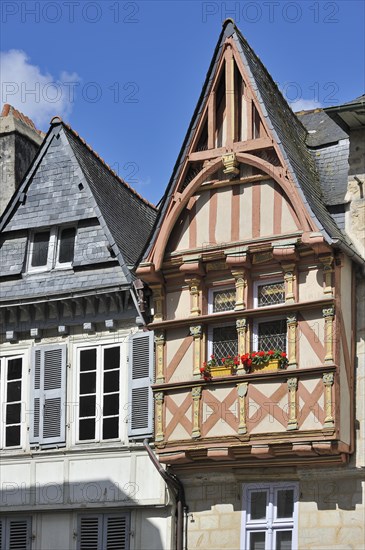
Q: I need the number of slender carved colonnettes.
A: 15